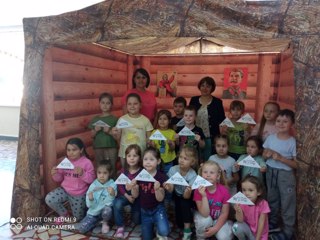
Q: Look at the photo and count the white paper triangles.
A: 14